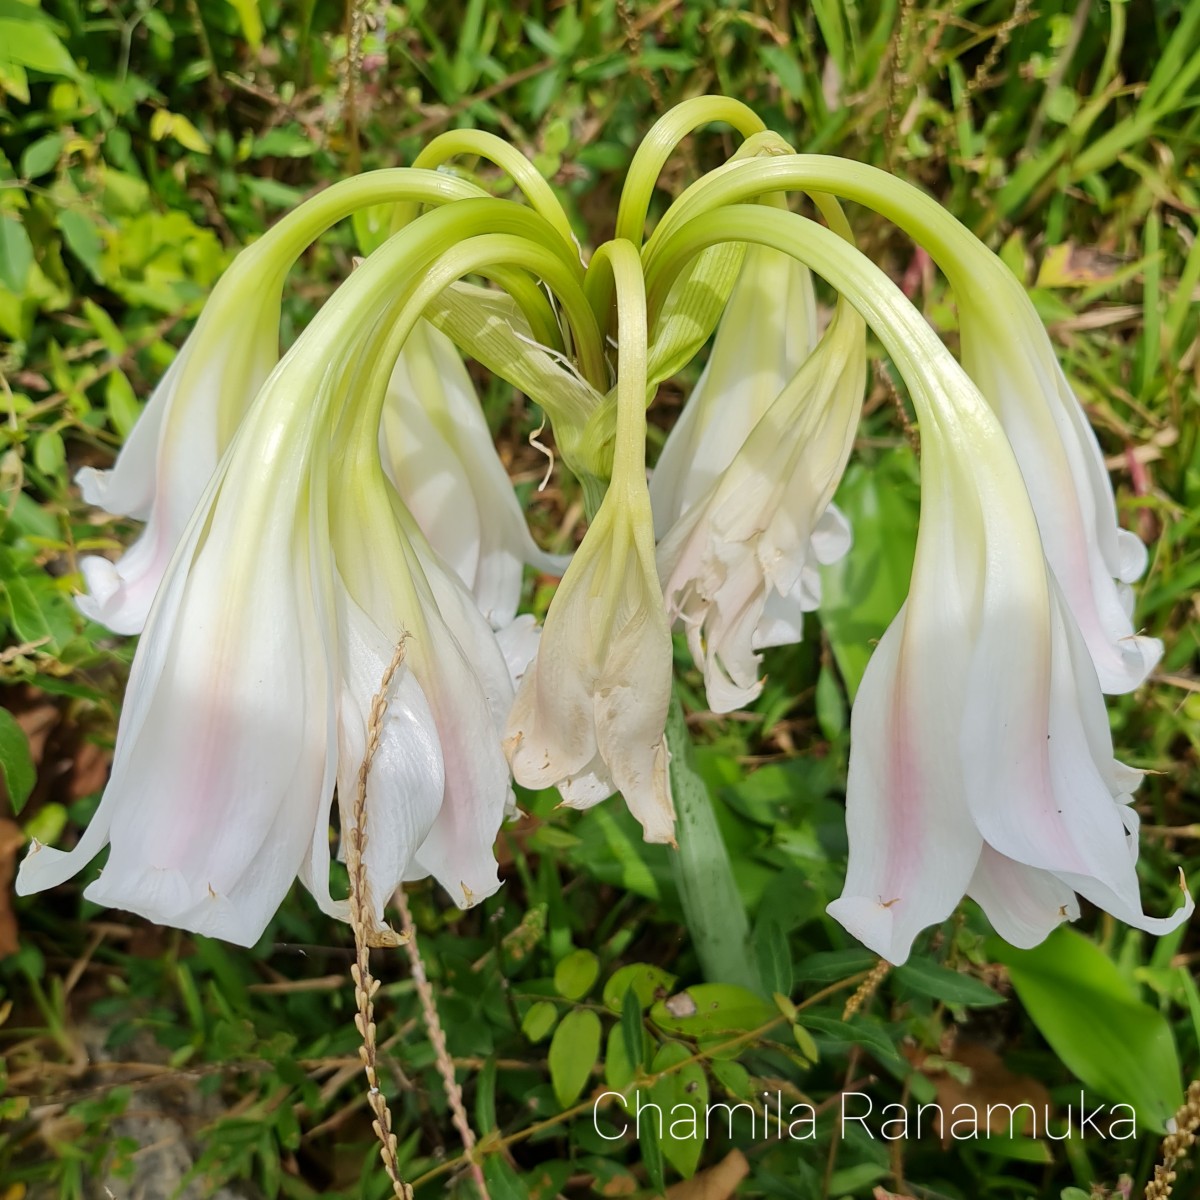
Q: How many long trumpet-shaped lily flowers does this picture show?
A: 9